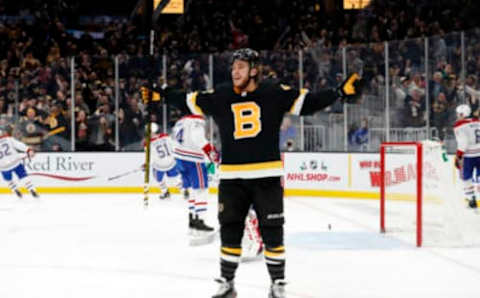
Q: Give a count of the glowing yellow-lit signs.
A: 2